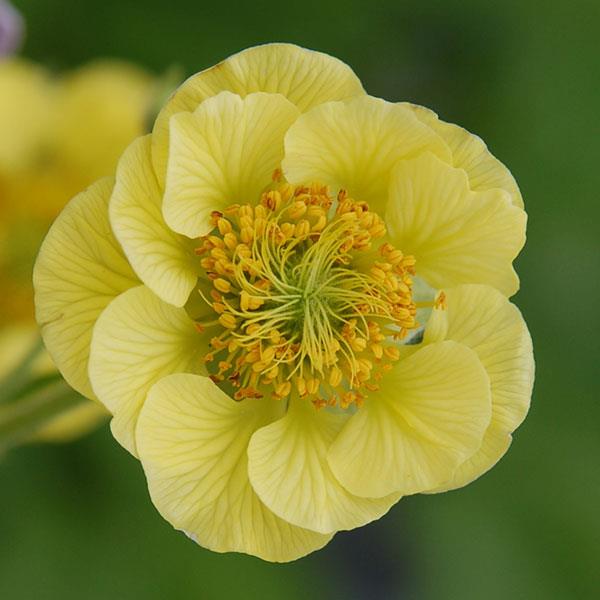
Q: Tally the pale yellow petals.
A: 12